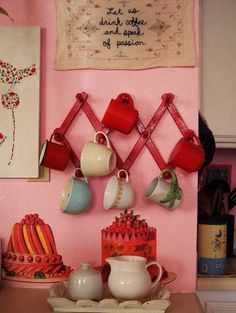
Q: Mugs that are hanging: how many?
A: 7